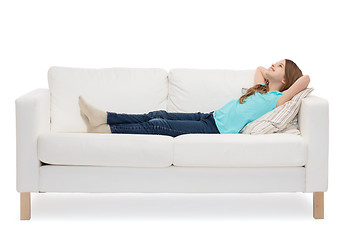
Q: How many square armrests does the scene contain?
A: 2